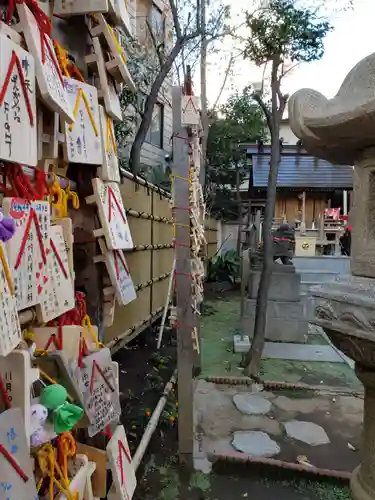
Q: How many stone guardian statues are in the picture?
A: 1